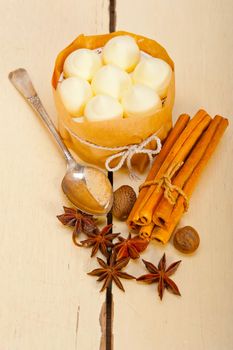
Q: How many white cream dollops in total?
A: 7